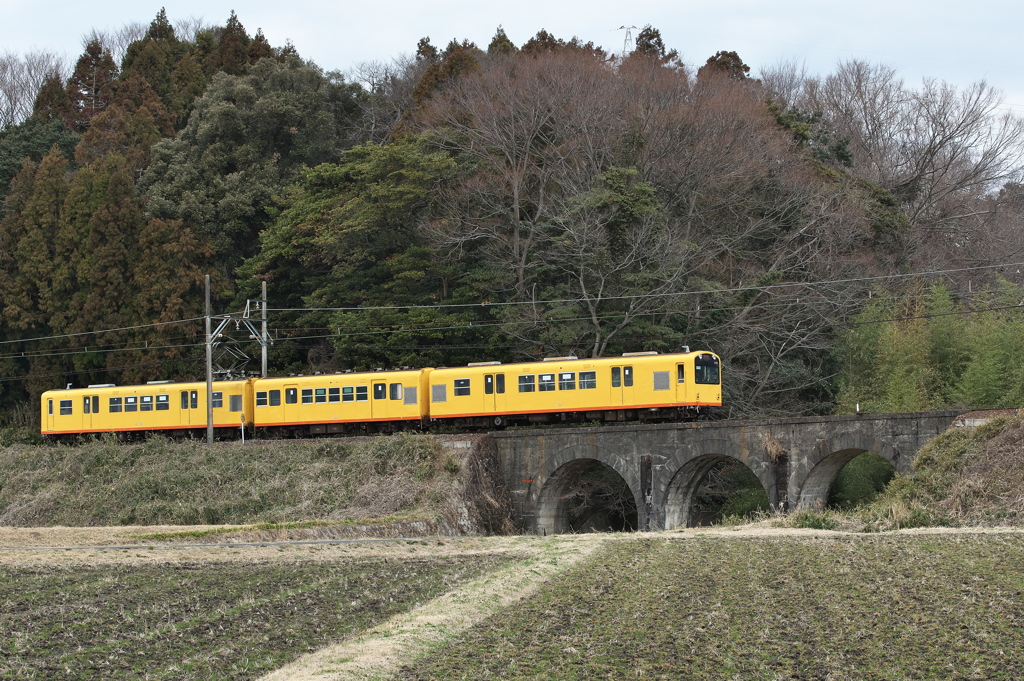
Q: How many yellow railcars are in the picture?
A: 3